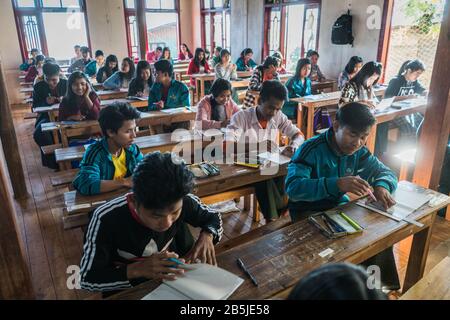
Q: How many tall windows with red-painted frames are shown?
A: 5